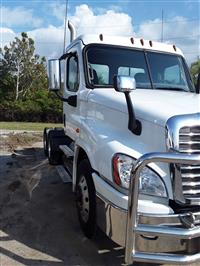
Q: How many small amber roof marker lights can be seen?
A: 5